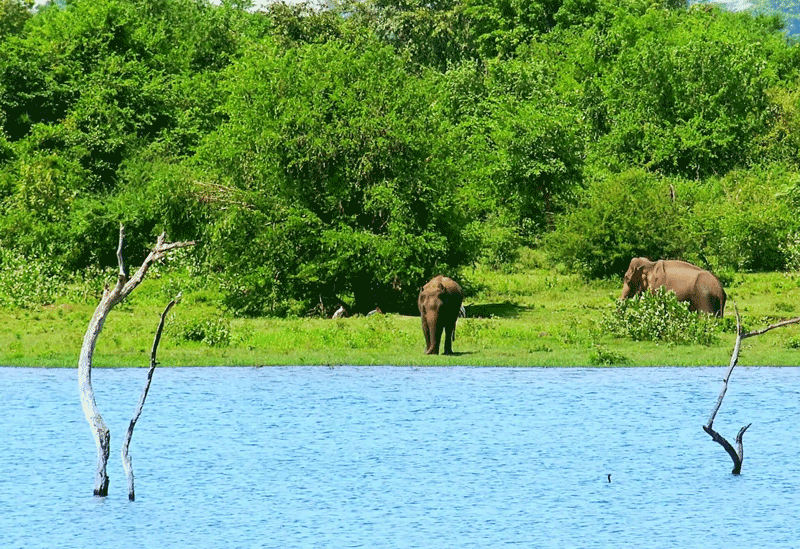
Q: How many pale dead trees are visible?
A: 3